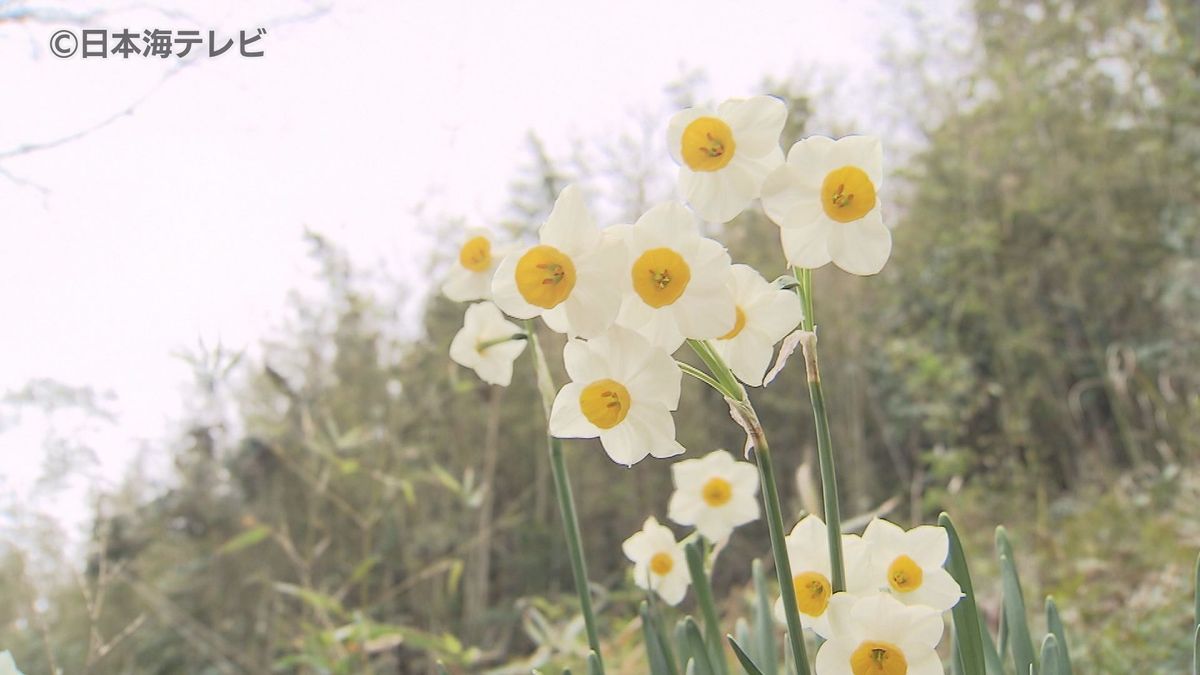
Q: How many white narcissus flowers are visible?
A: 13